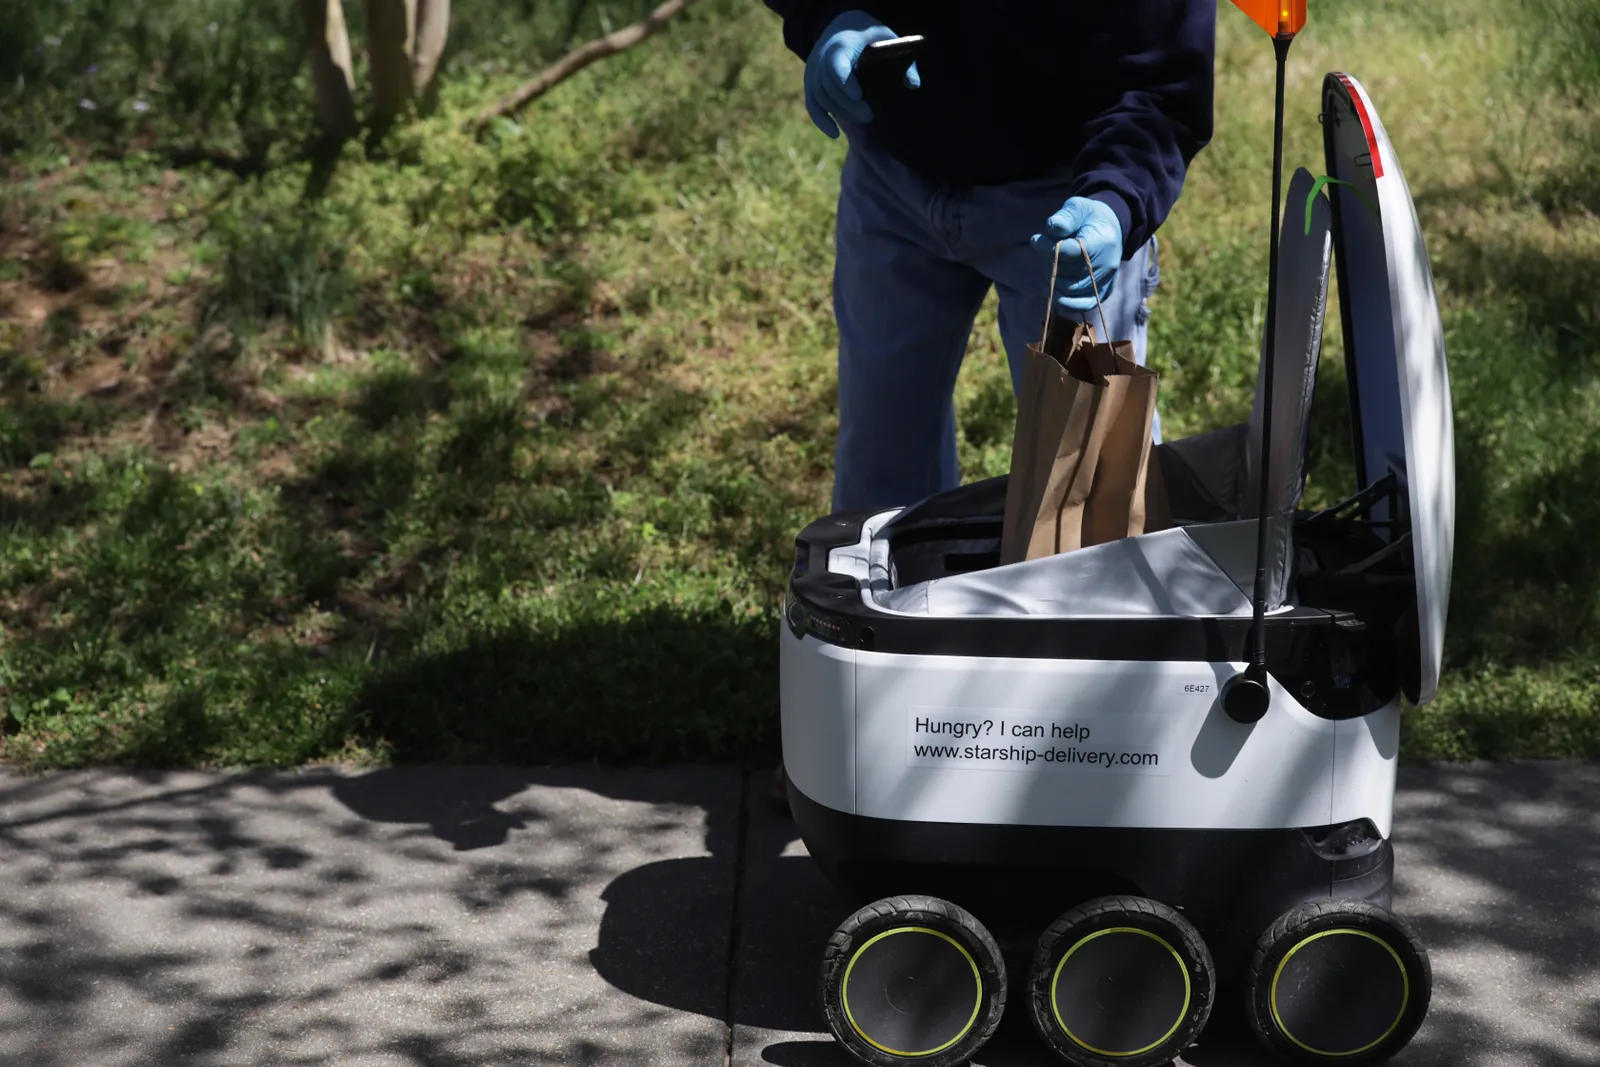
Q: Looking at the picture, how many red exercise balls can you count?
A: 0